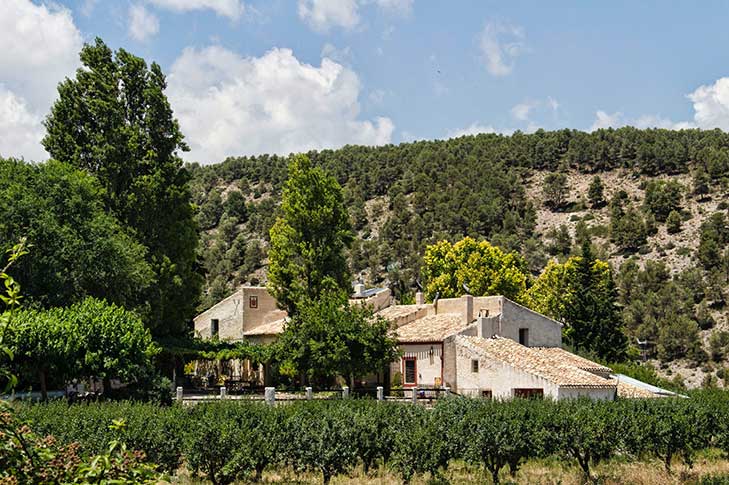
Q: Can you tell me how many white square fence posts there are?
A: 8